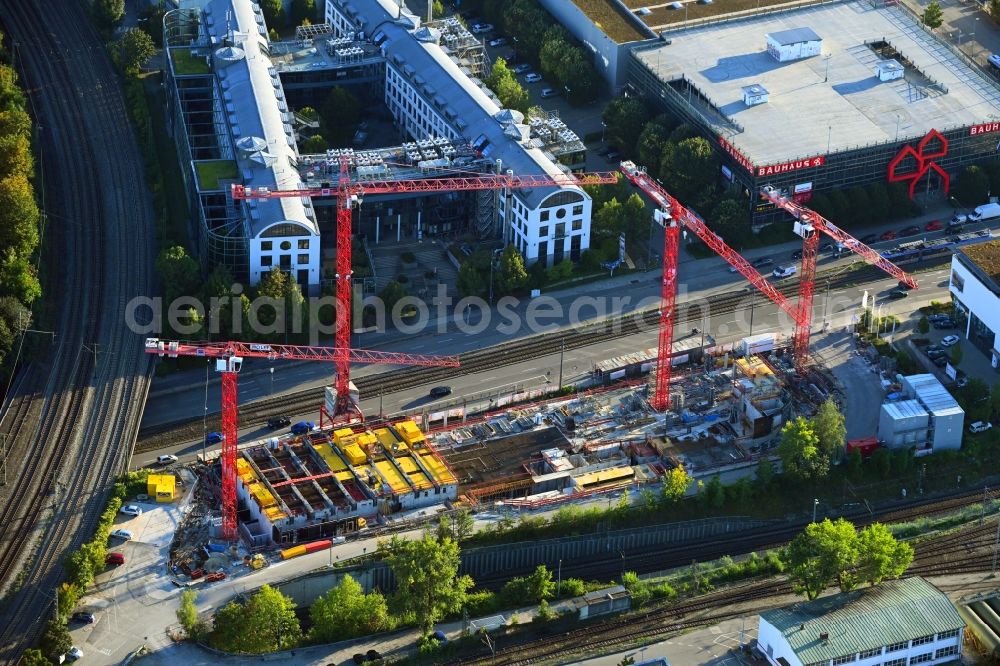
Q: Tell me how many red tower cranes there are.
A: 4